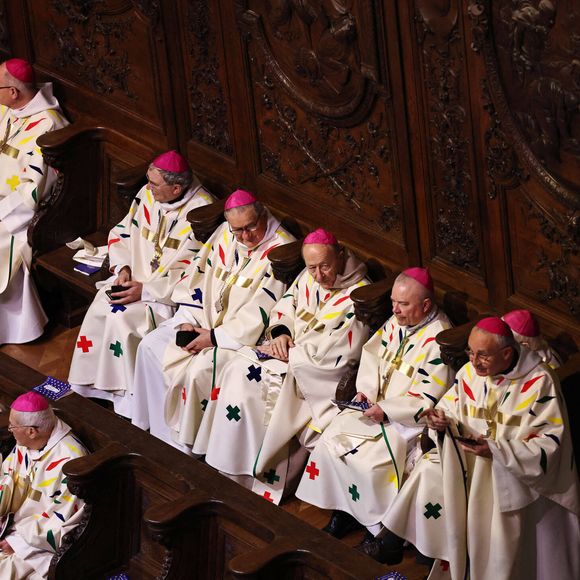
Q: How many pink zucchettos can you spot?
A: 8